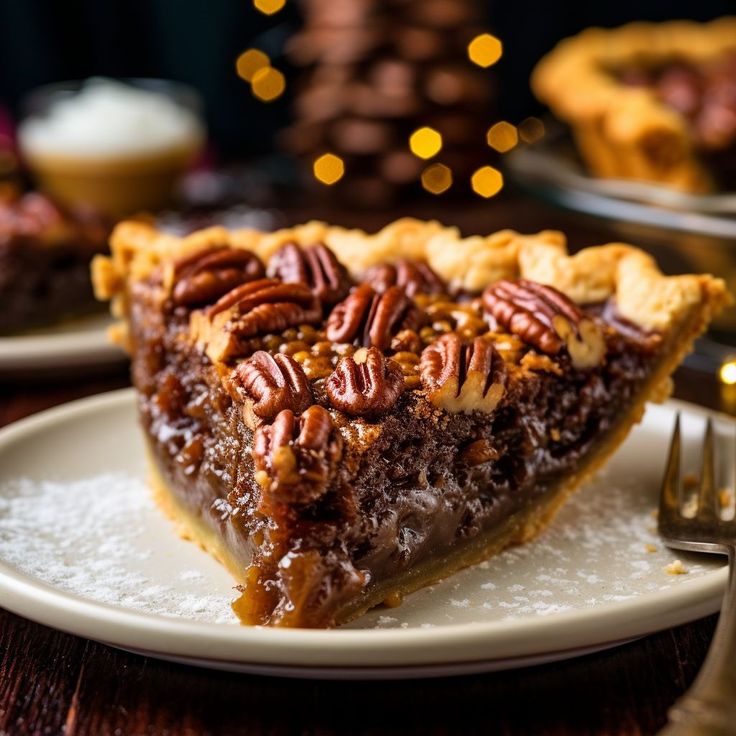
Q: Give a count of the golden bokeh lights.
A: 11